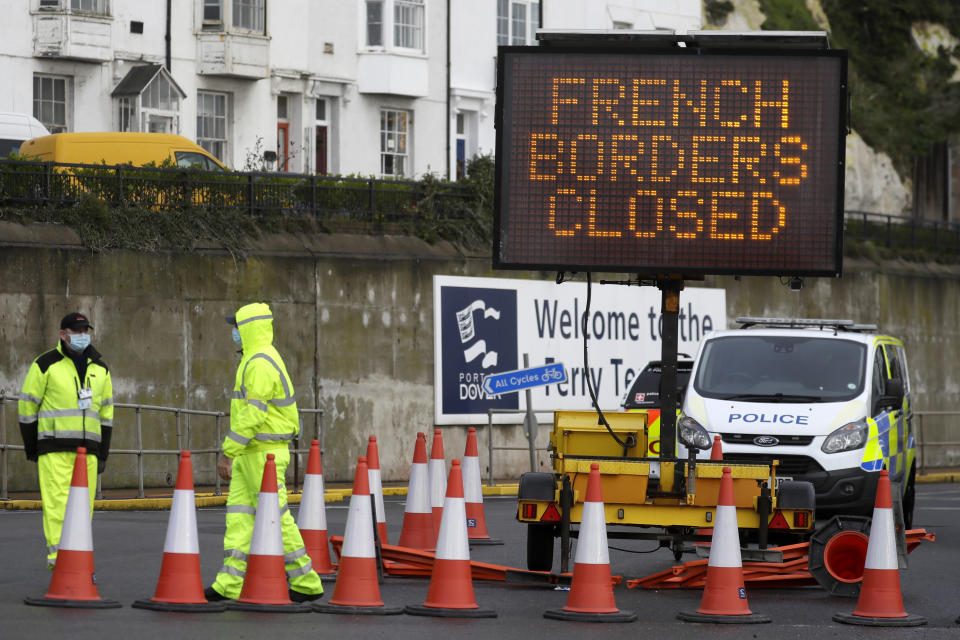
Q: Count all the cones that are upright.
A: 14